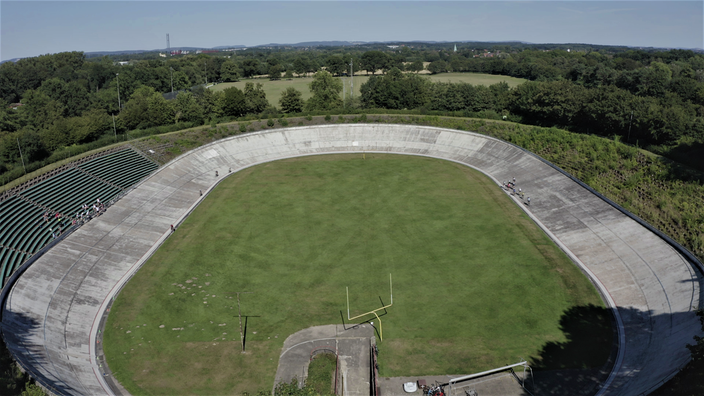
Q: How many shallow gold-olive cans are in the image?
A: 0